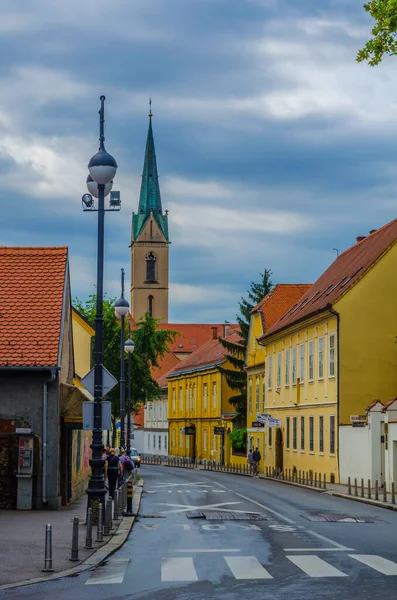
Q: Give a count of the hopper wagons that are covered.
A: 0